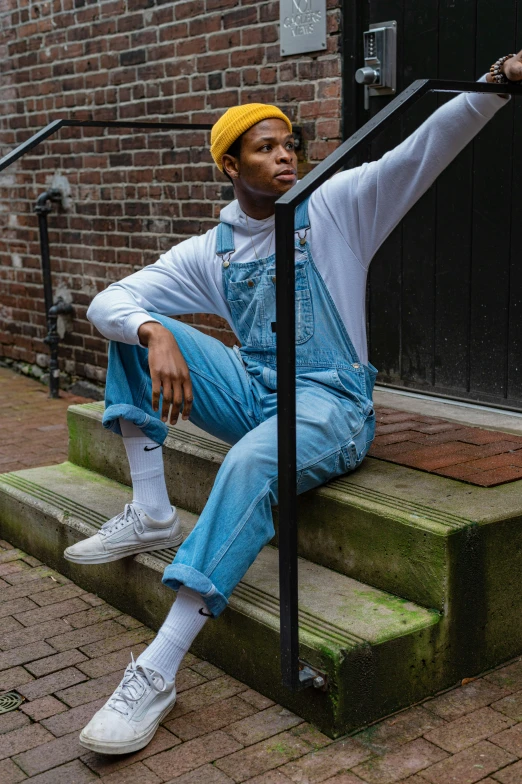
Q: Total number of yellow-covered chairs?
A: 0